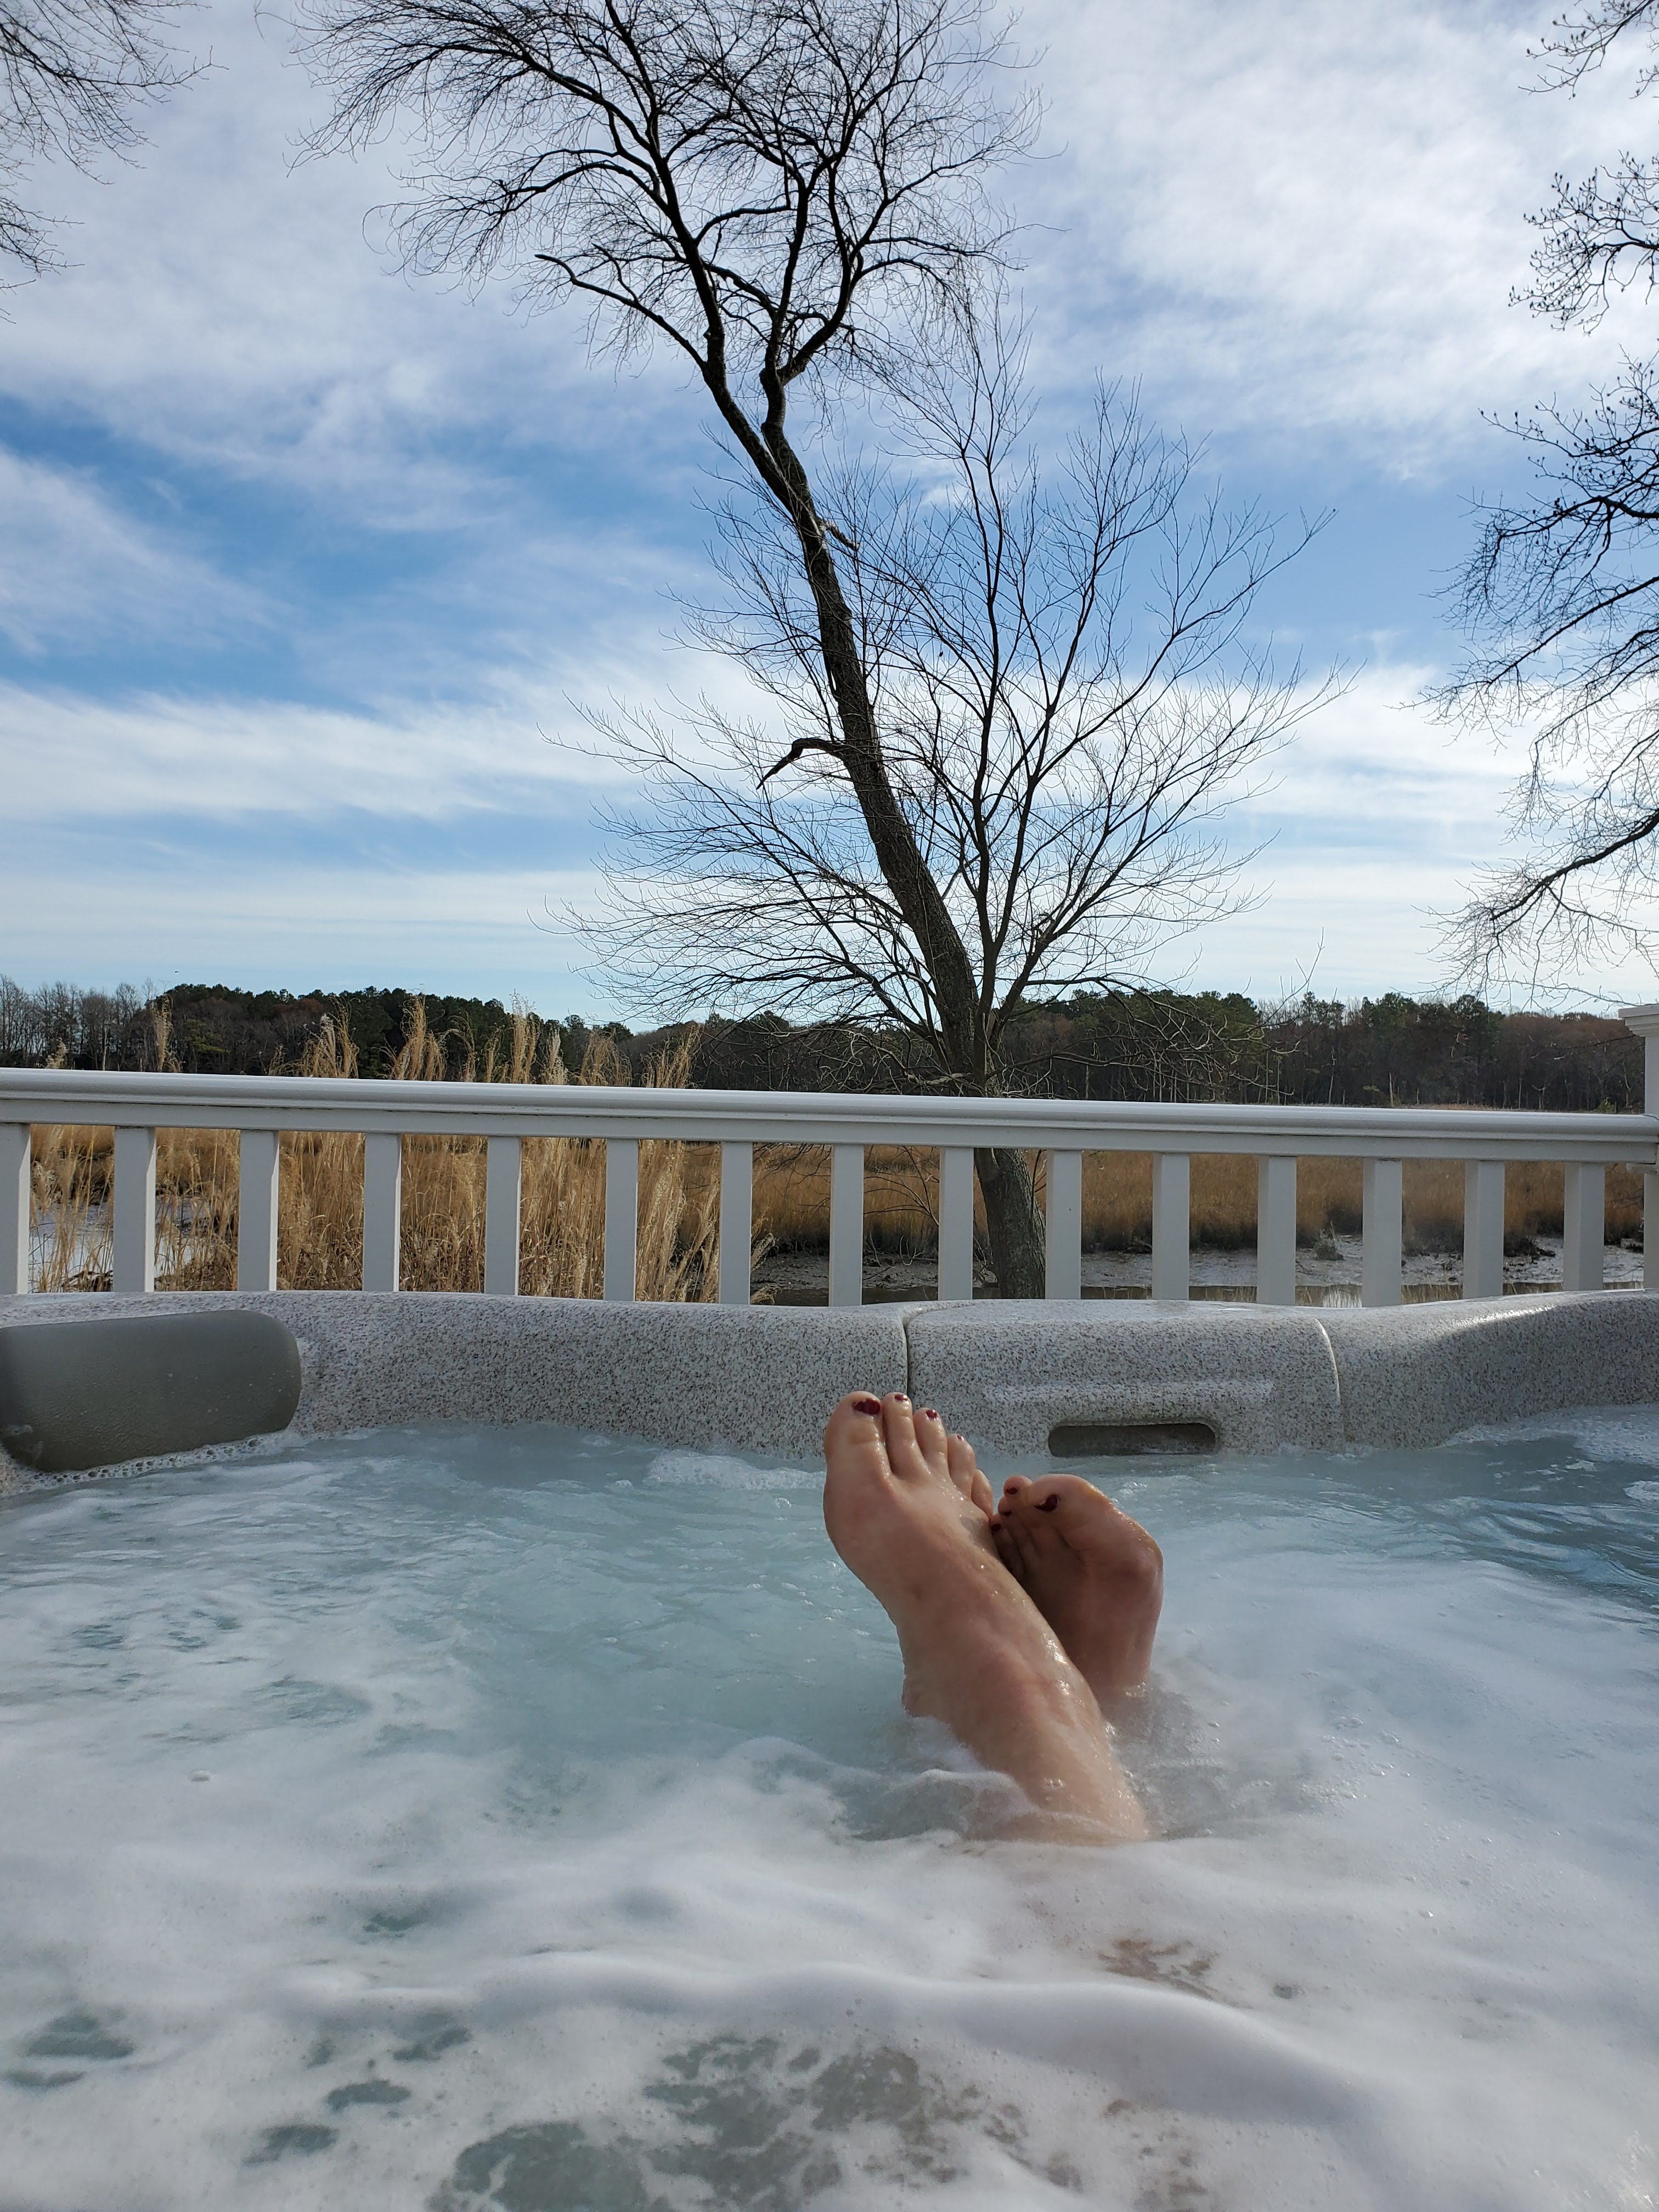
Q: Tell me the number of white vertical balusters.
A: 15